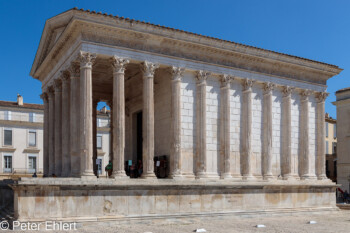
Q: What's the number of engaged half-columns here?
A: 8